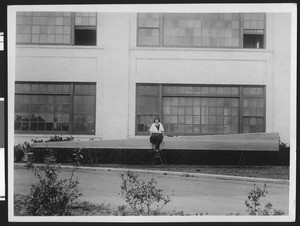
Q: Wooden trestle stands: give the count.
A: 3